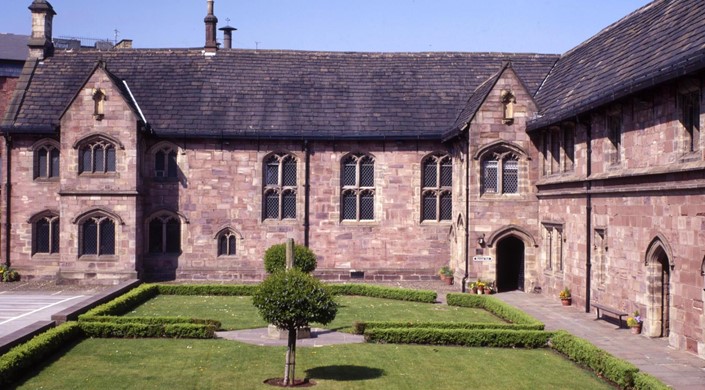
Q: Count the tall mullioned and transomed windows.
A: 3